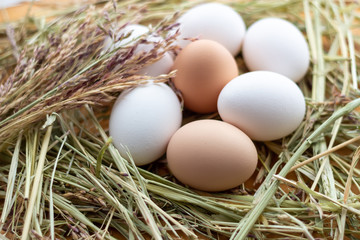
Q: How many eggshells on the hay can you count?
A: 7